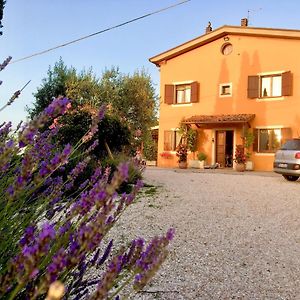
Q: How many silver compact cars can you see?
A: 1